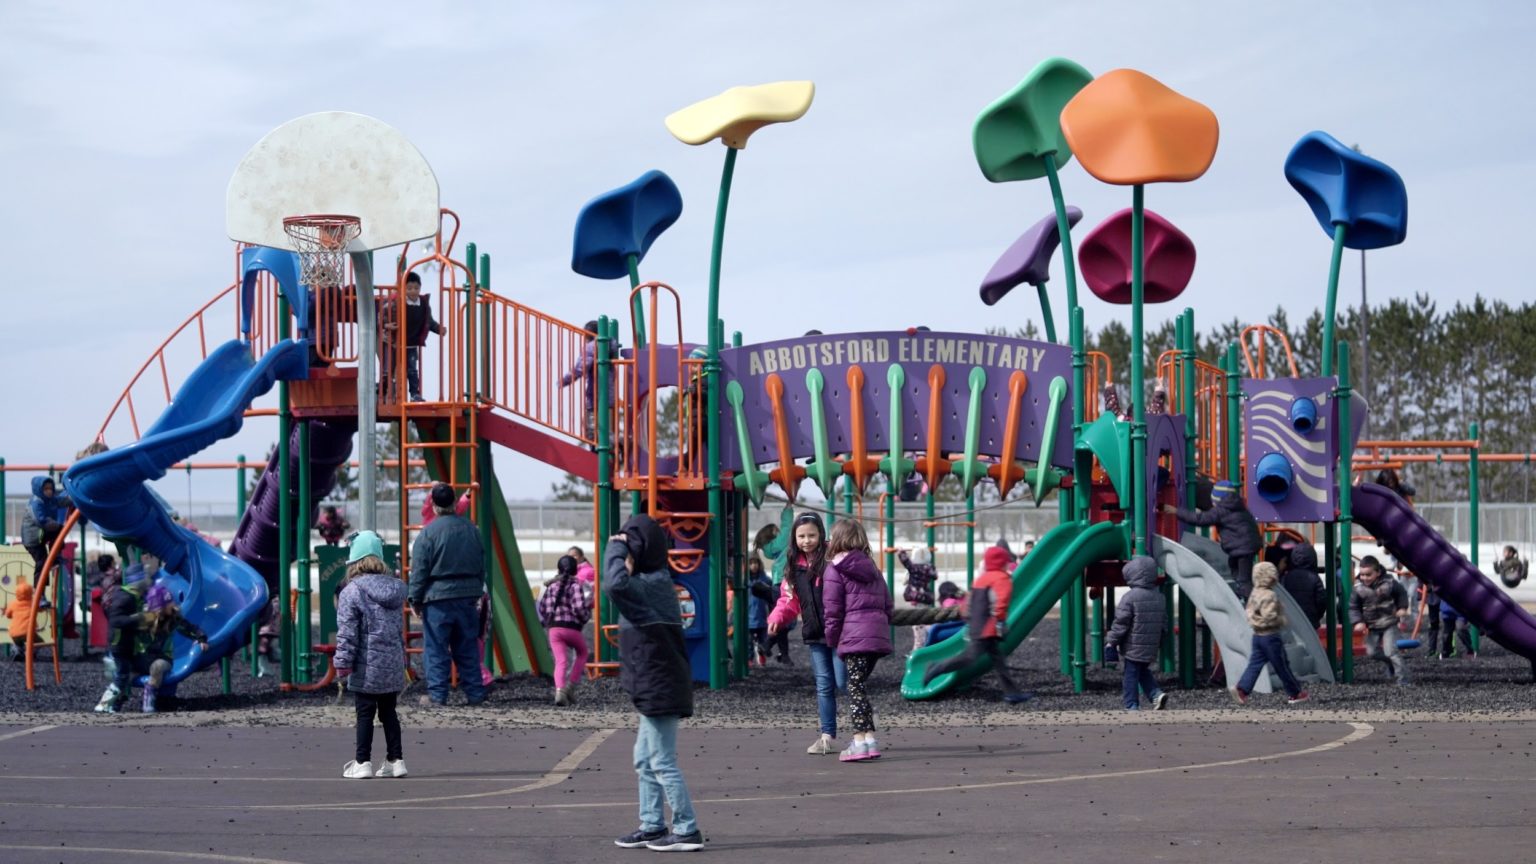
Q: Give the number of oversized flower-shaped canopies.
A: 7